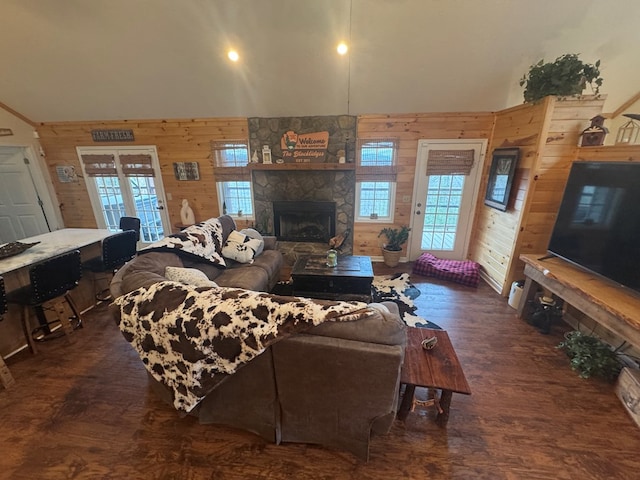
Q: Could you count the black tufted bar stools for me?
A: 4